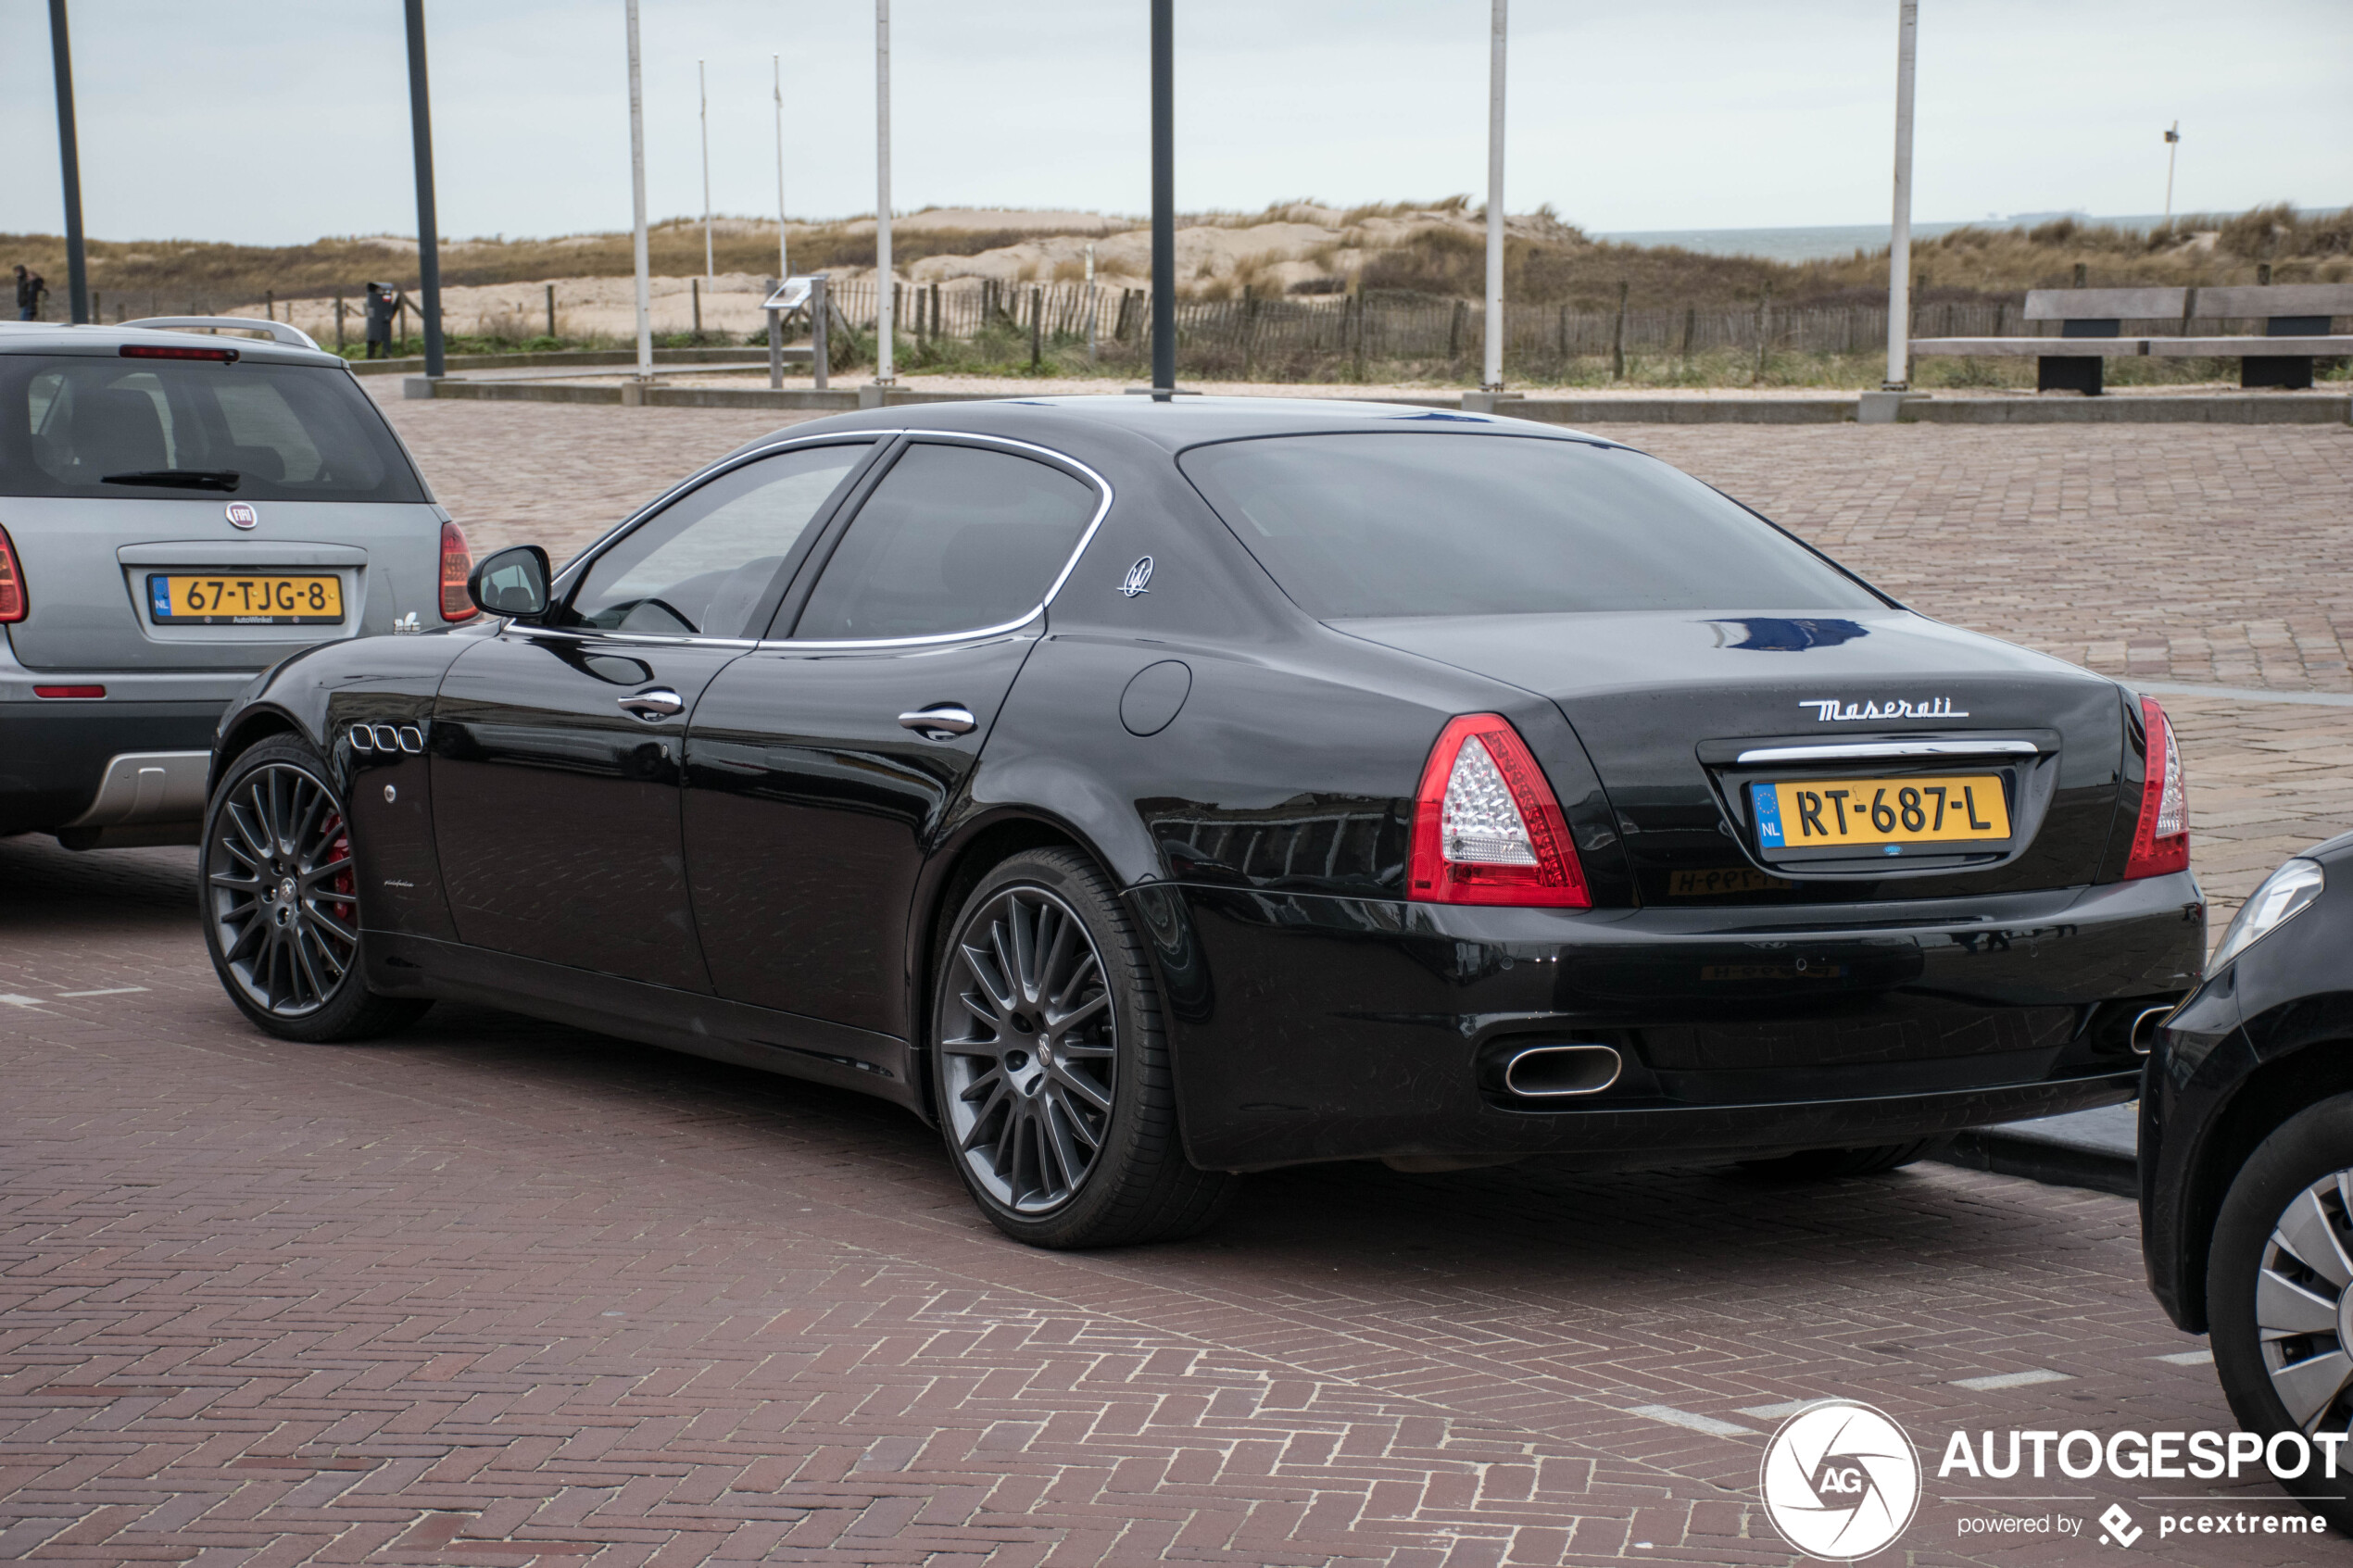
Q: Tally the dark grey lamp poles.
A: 3